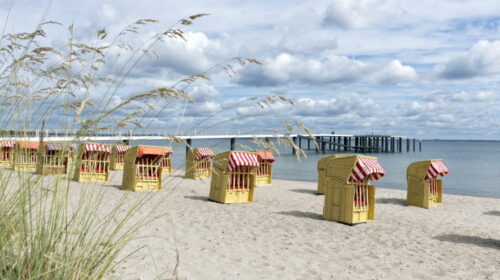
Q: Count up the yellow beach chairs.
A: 13